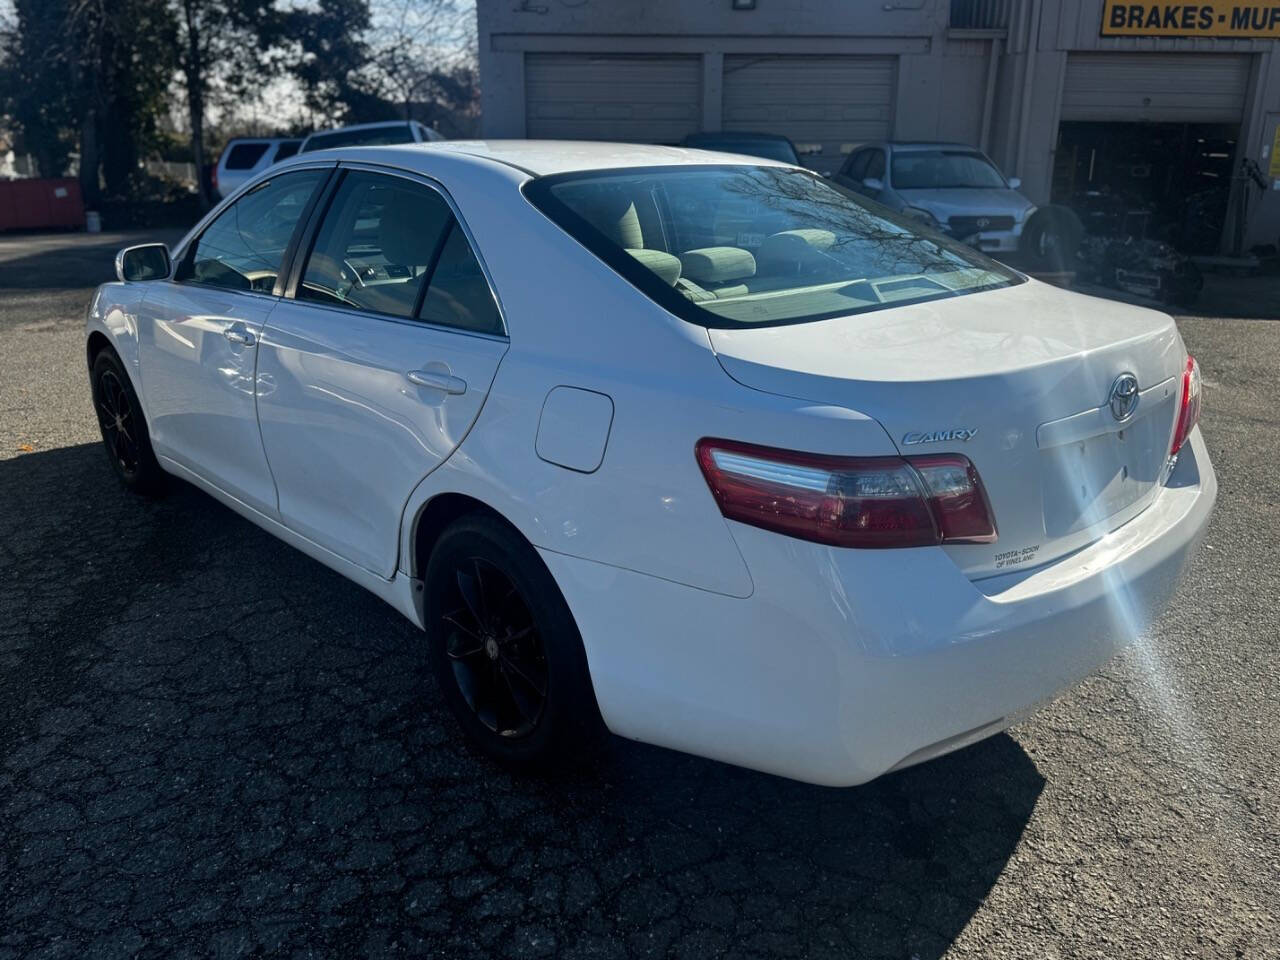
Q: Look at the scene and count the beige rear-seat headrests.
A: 3